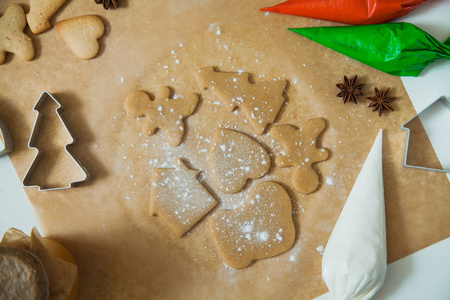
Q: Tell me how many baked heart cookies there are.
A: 1